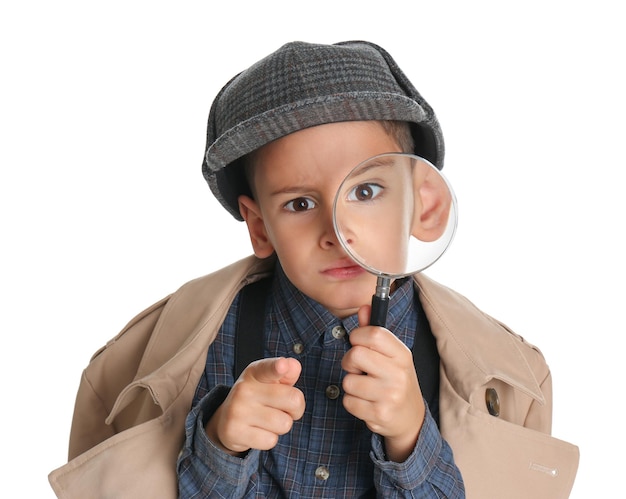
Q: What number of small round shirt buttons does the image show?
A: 4